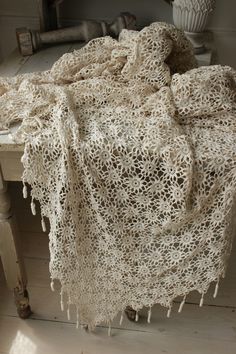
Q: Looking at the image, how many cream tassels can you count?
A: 15